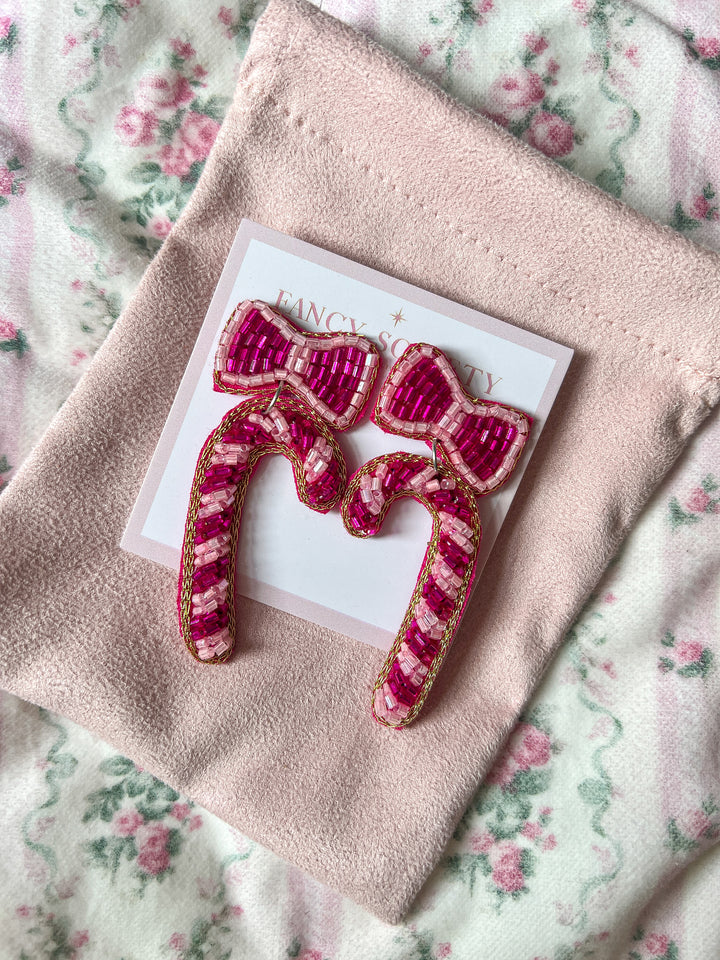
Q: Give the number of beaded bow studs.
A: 2